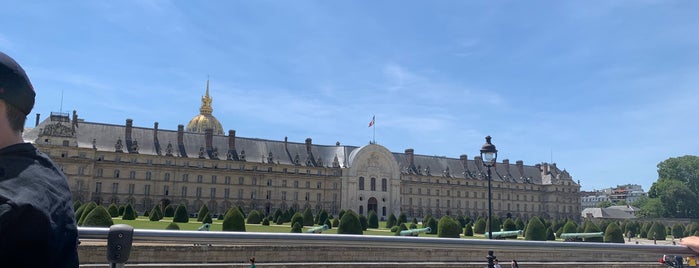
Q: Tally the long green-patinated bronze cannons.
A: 5